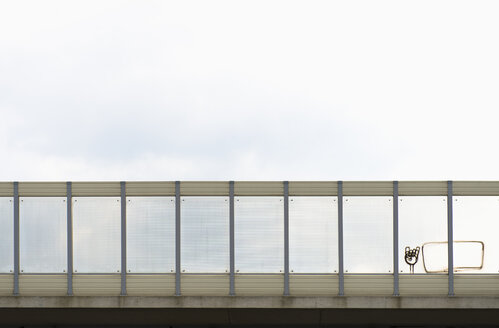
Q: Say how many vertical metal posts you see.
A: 9